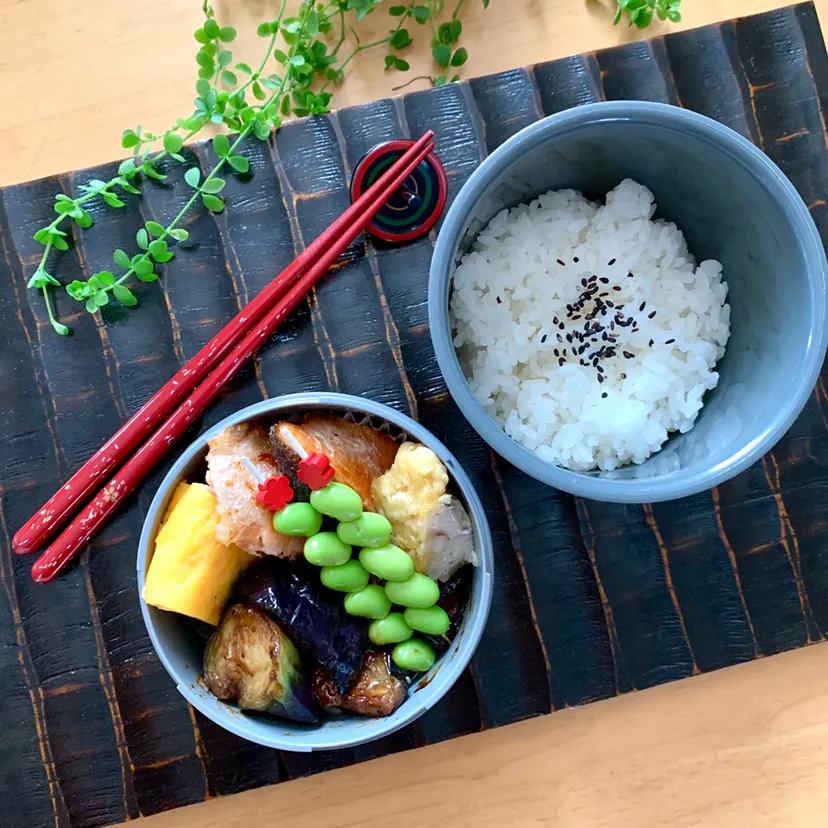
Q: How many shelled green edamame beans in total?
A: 11